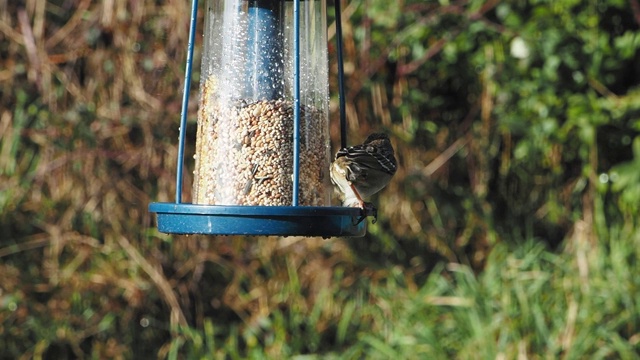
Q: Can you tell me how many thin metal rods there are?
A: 3